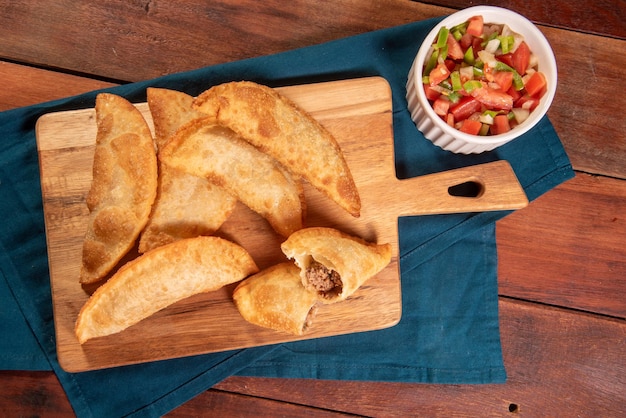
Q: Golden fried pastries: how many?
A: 6